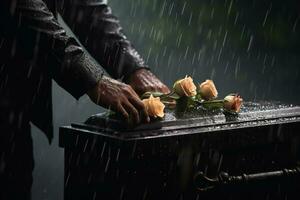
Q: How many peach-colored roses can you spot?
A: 4